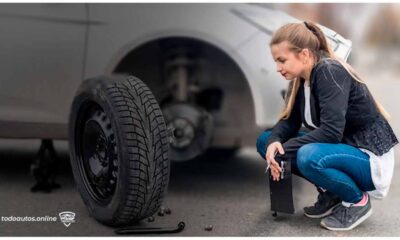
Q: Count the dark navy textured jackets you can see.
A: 1